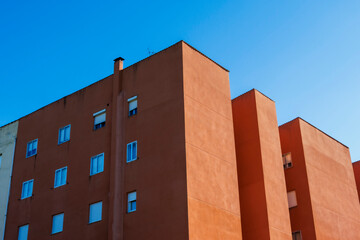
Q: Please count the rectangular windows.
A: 15